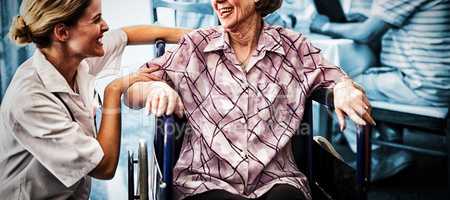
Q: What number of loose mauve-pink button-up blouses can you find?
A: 1